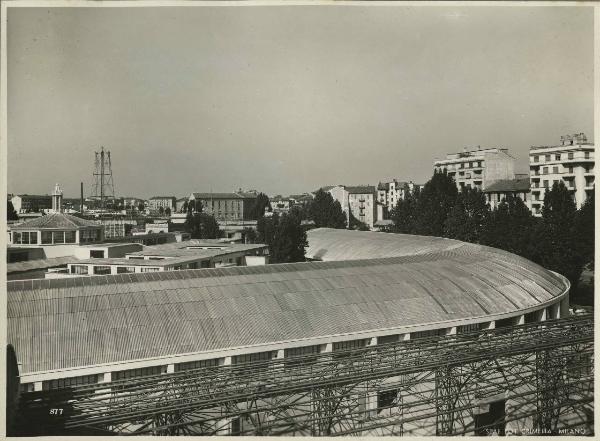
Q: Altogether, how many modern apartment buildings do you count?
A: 2